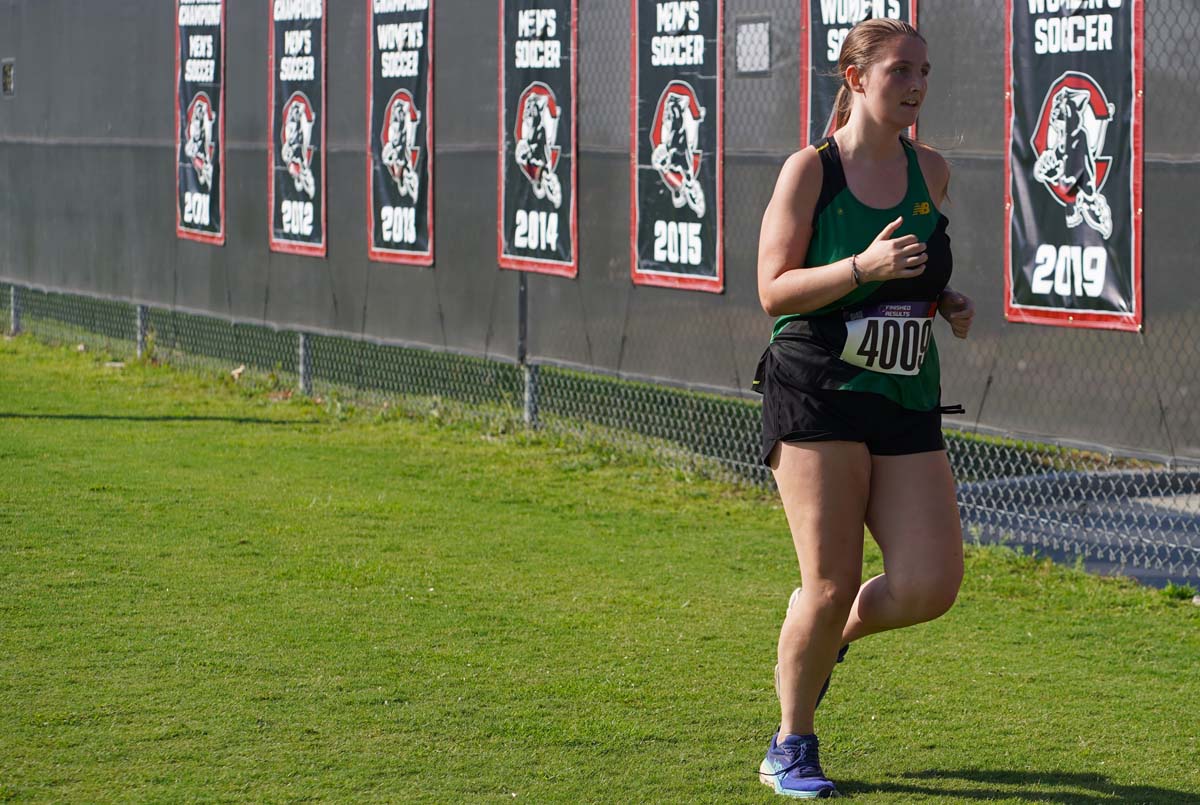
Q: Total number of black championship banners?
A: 7